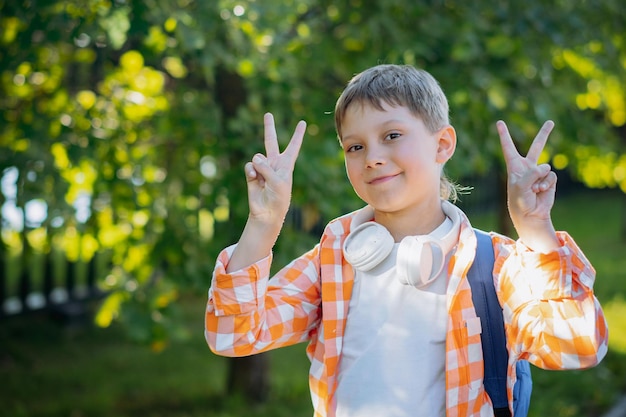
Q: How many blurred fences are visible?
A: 1